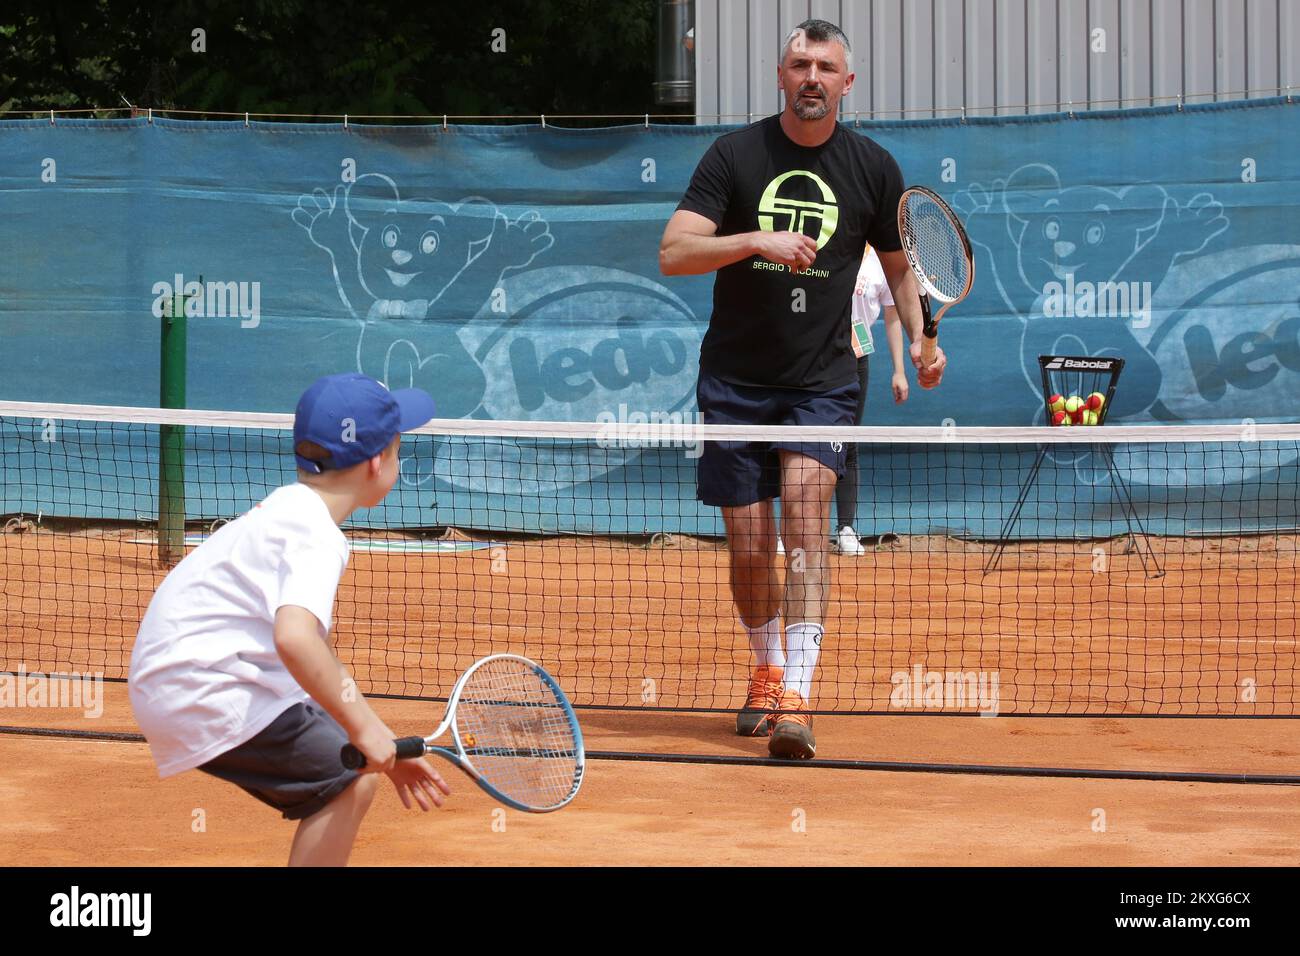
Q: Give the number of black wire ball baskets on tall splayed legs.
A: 1